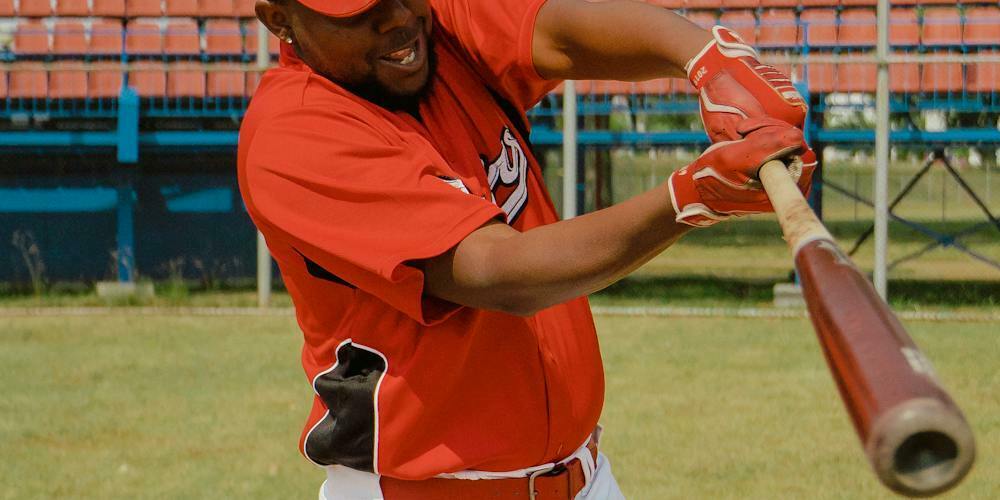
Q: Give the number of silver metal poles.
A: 3